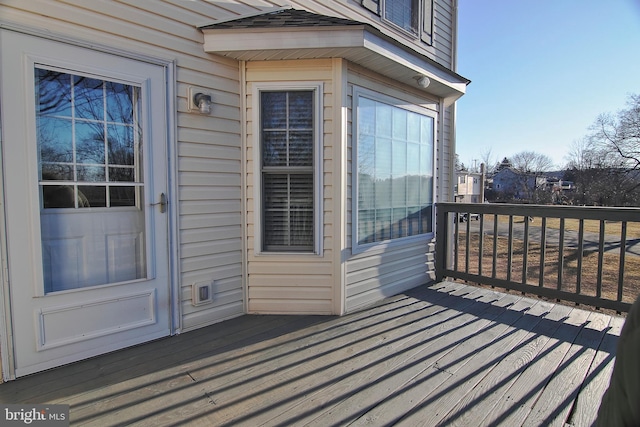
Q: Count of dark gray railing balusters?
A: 11